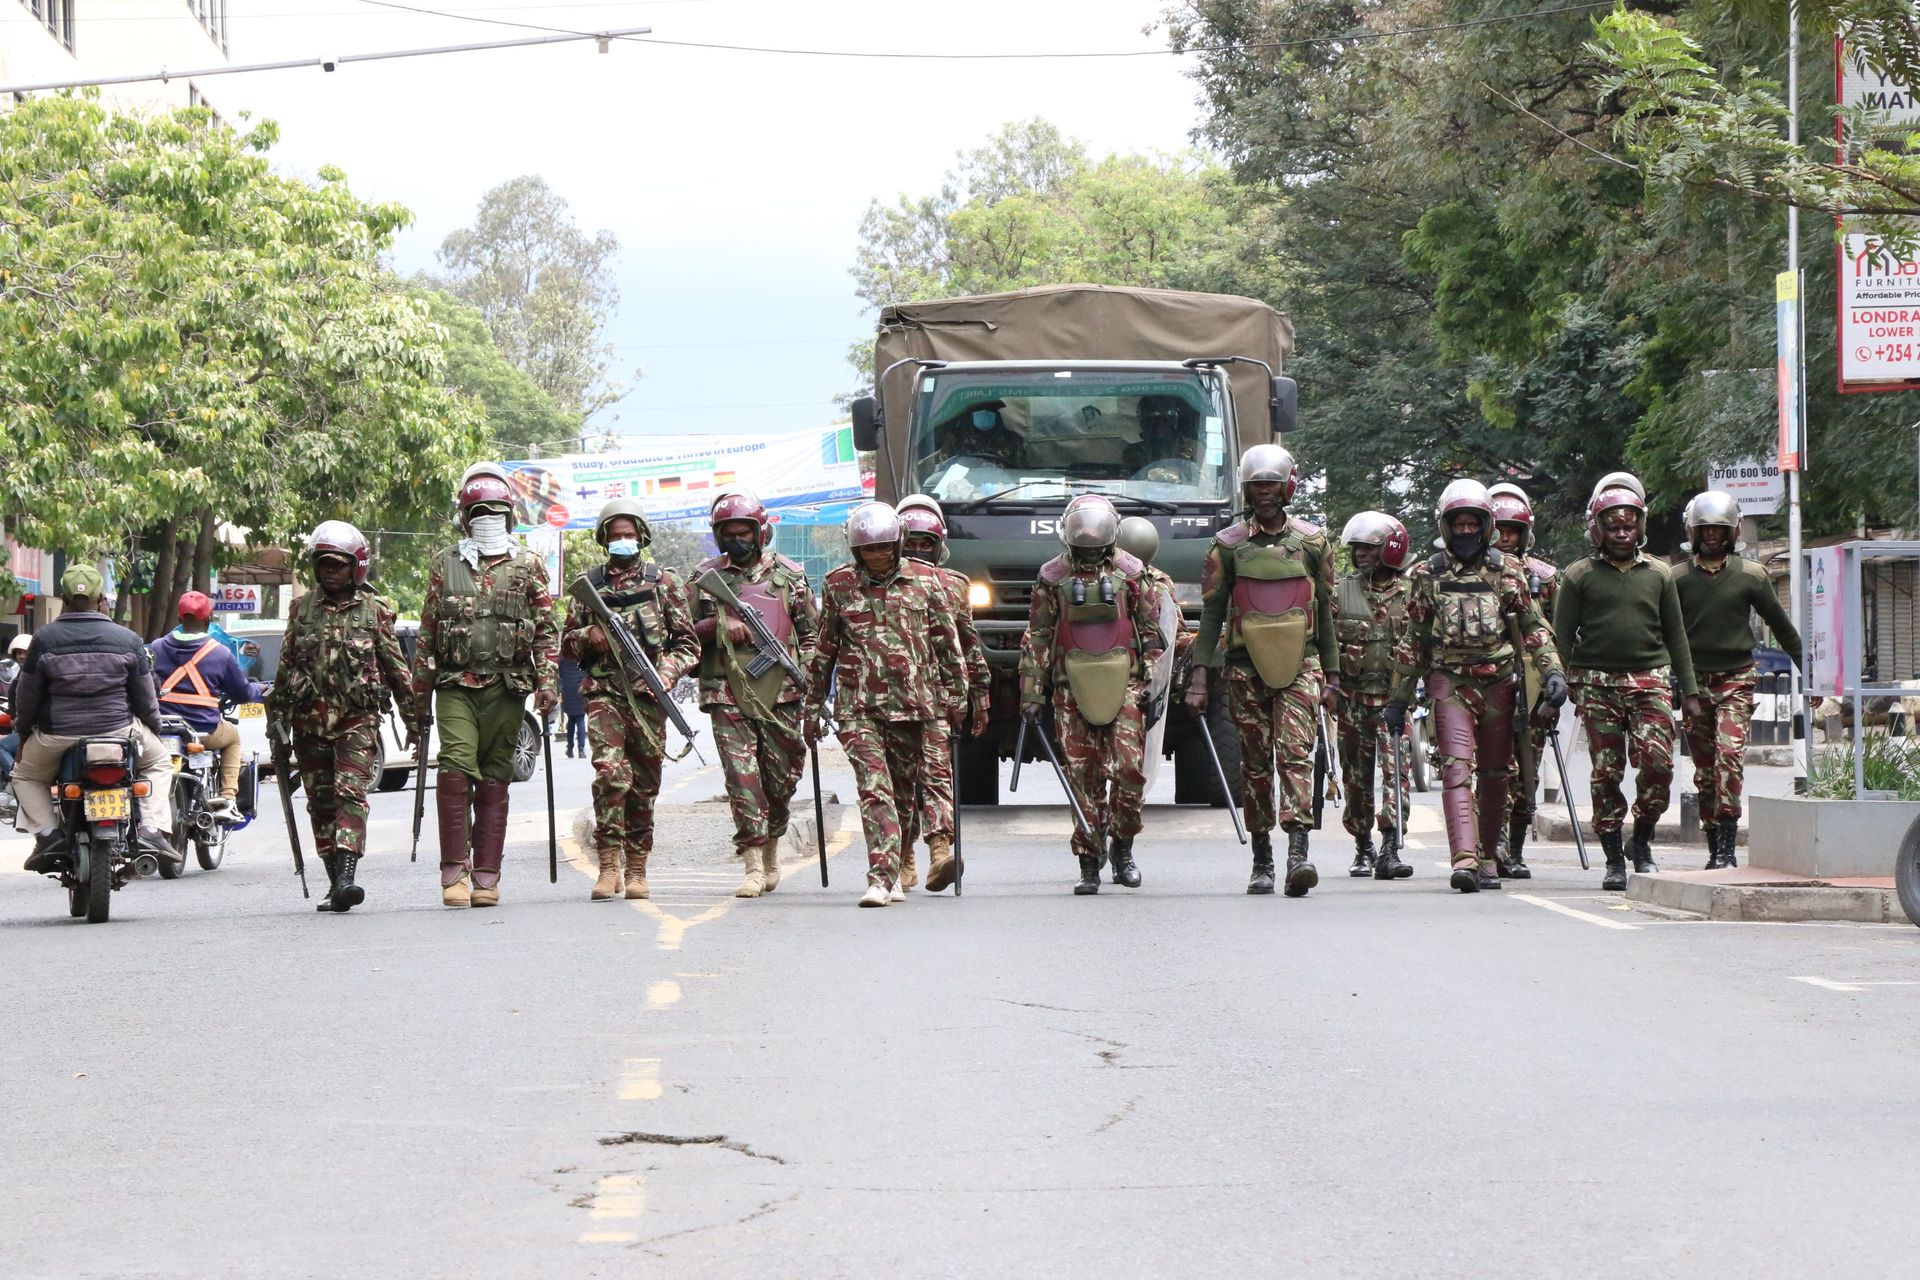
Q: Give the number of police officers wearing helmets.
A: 14